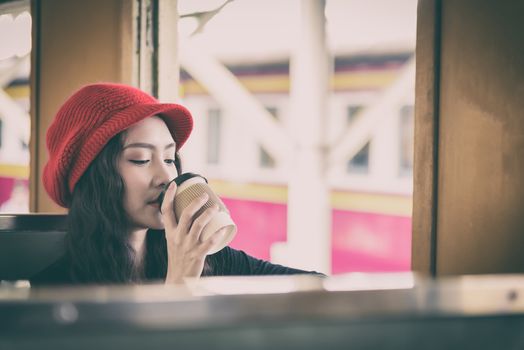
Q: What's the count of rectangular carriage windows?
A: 4